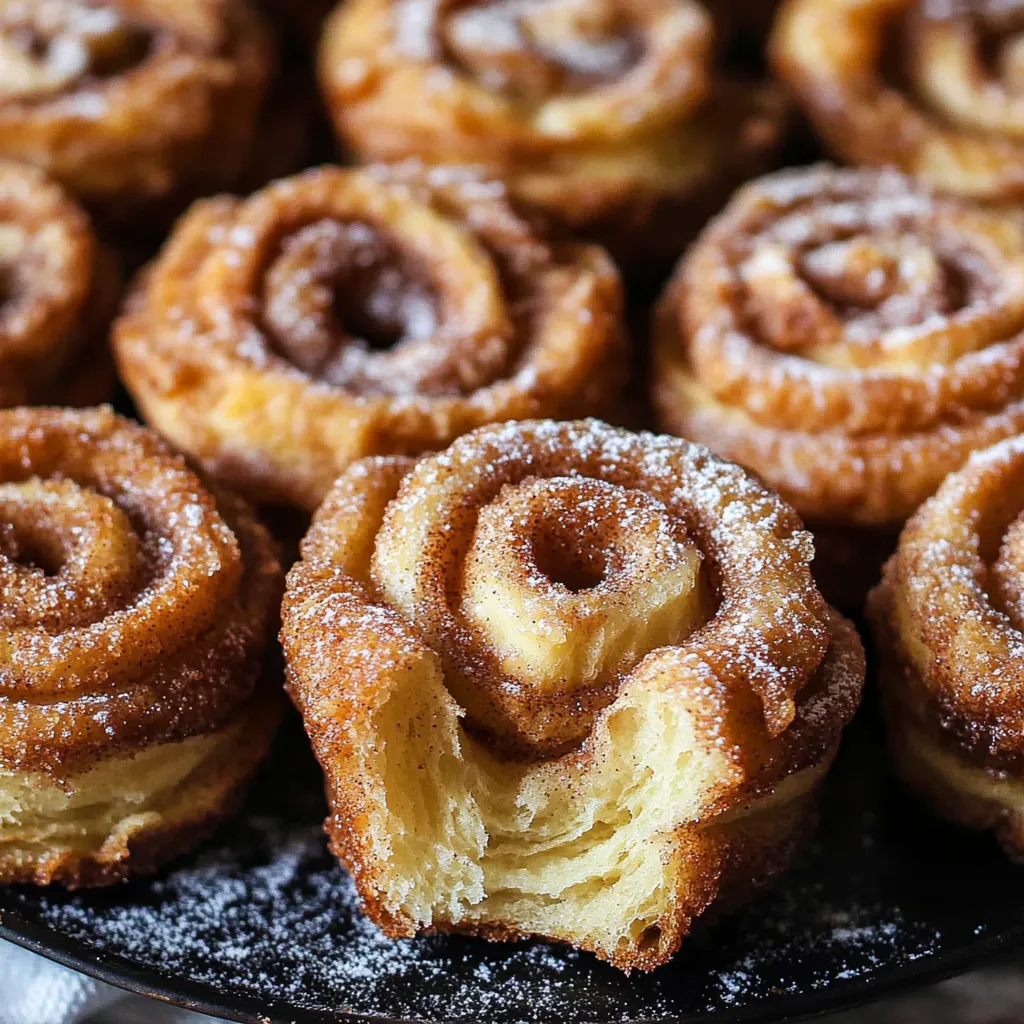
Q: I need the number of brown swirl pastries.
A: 9